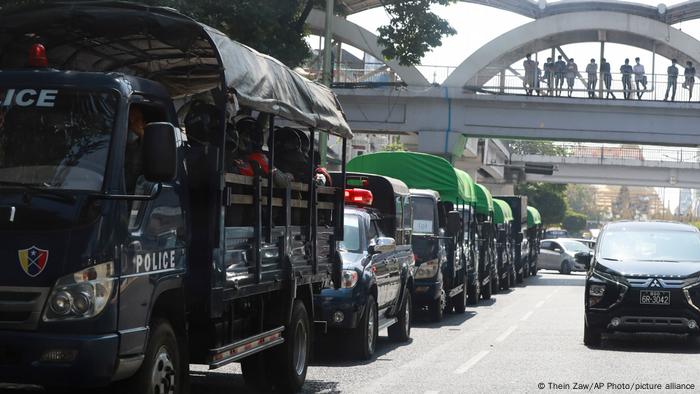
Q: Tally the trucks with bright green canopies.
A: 4